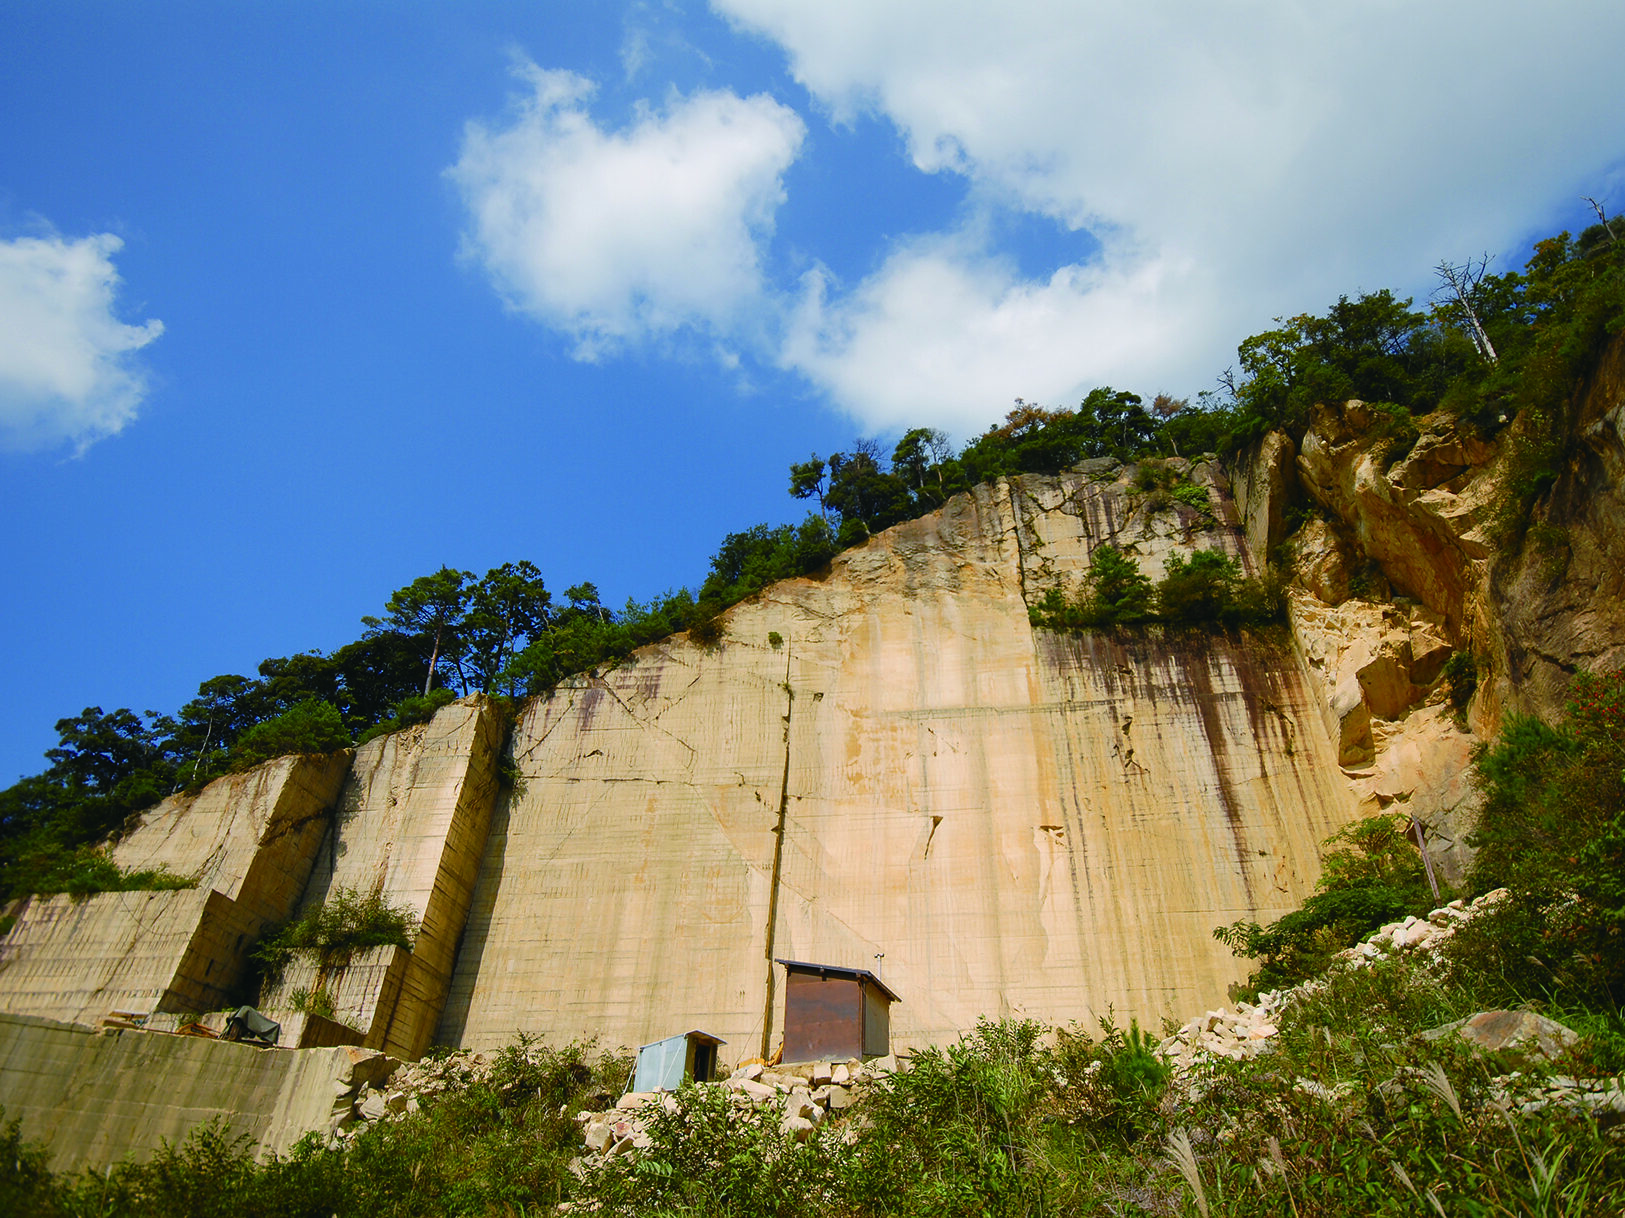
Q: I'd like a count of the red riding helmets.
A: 0